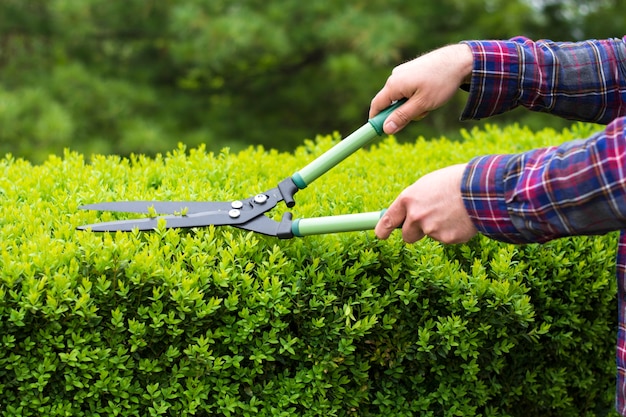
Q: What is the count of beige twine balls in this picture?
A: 0